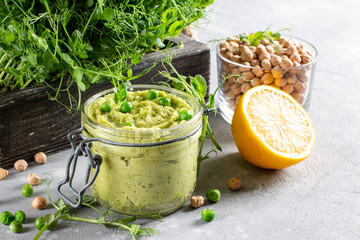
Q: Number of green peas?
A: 13